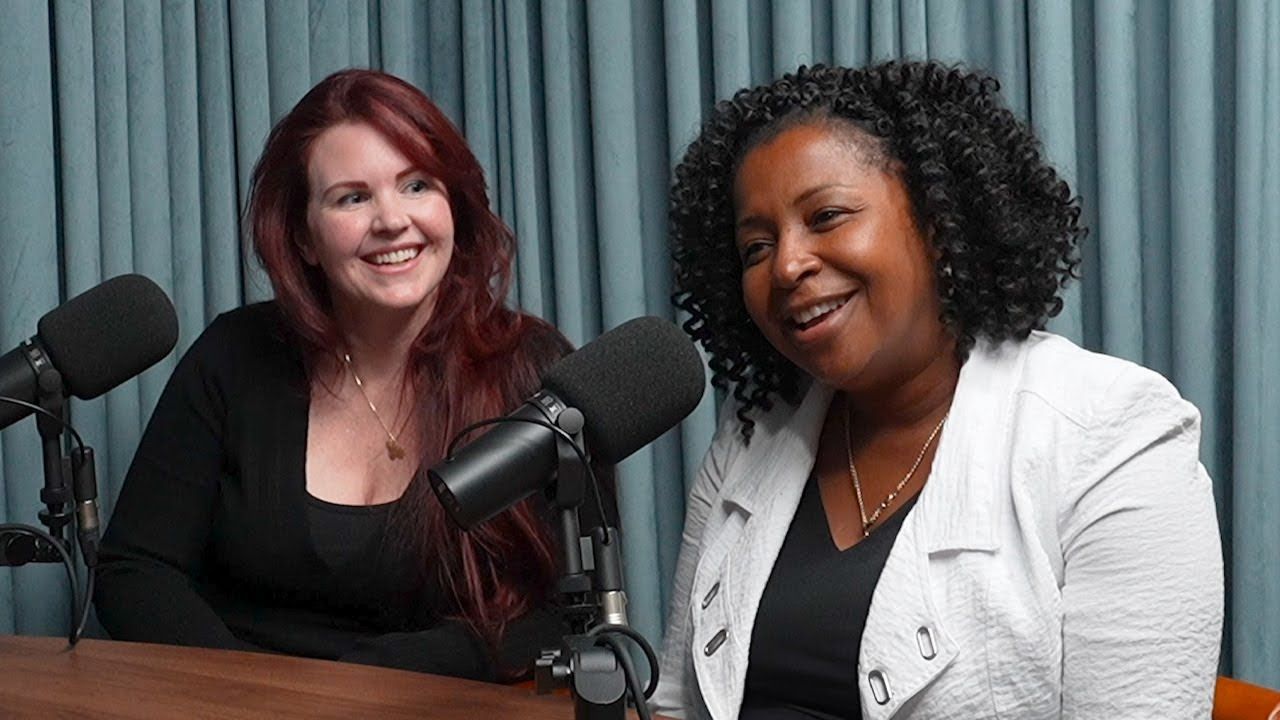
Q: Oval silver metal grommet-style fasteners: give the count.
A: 4